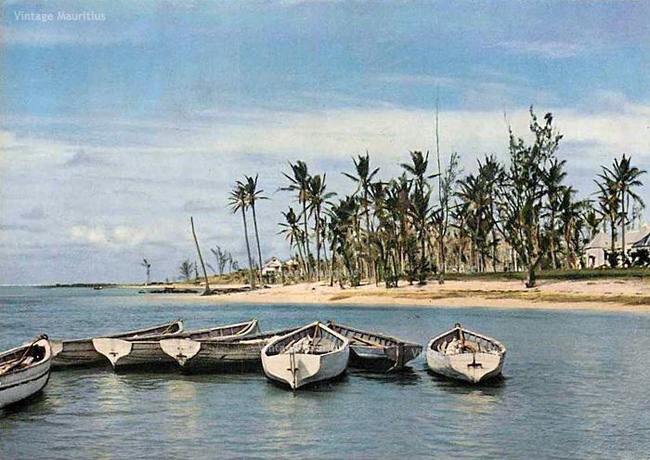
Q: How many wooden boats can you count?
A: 7